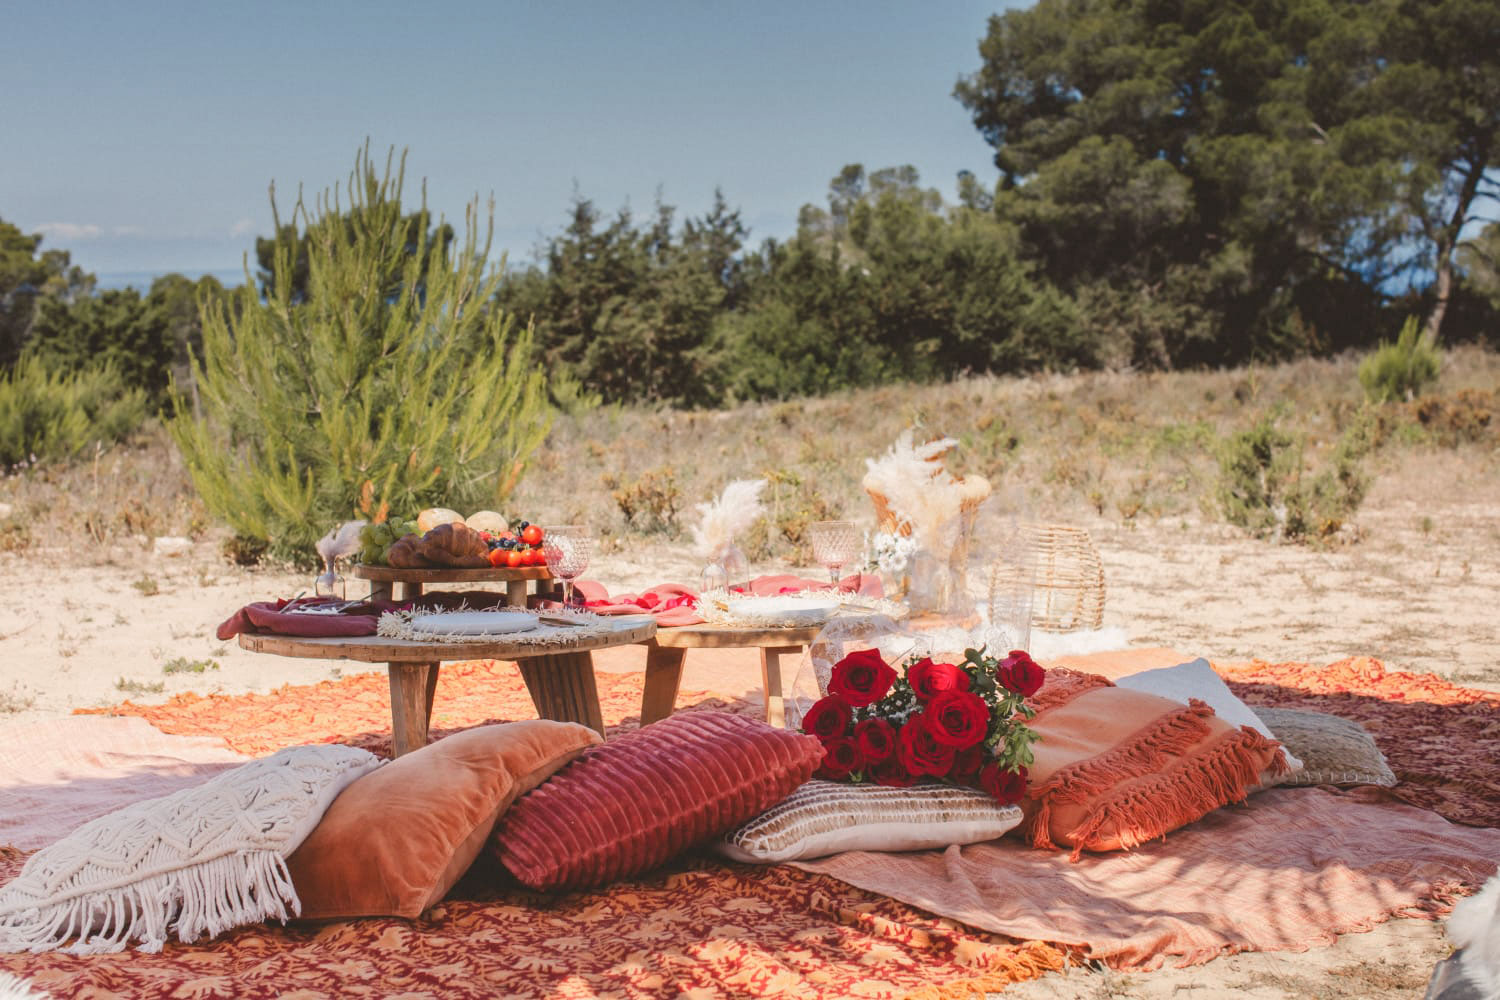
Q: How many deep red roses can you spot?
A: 11